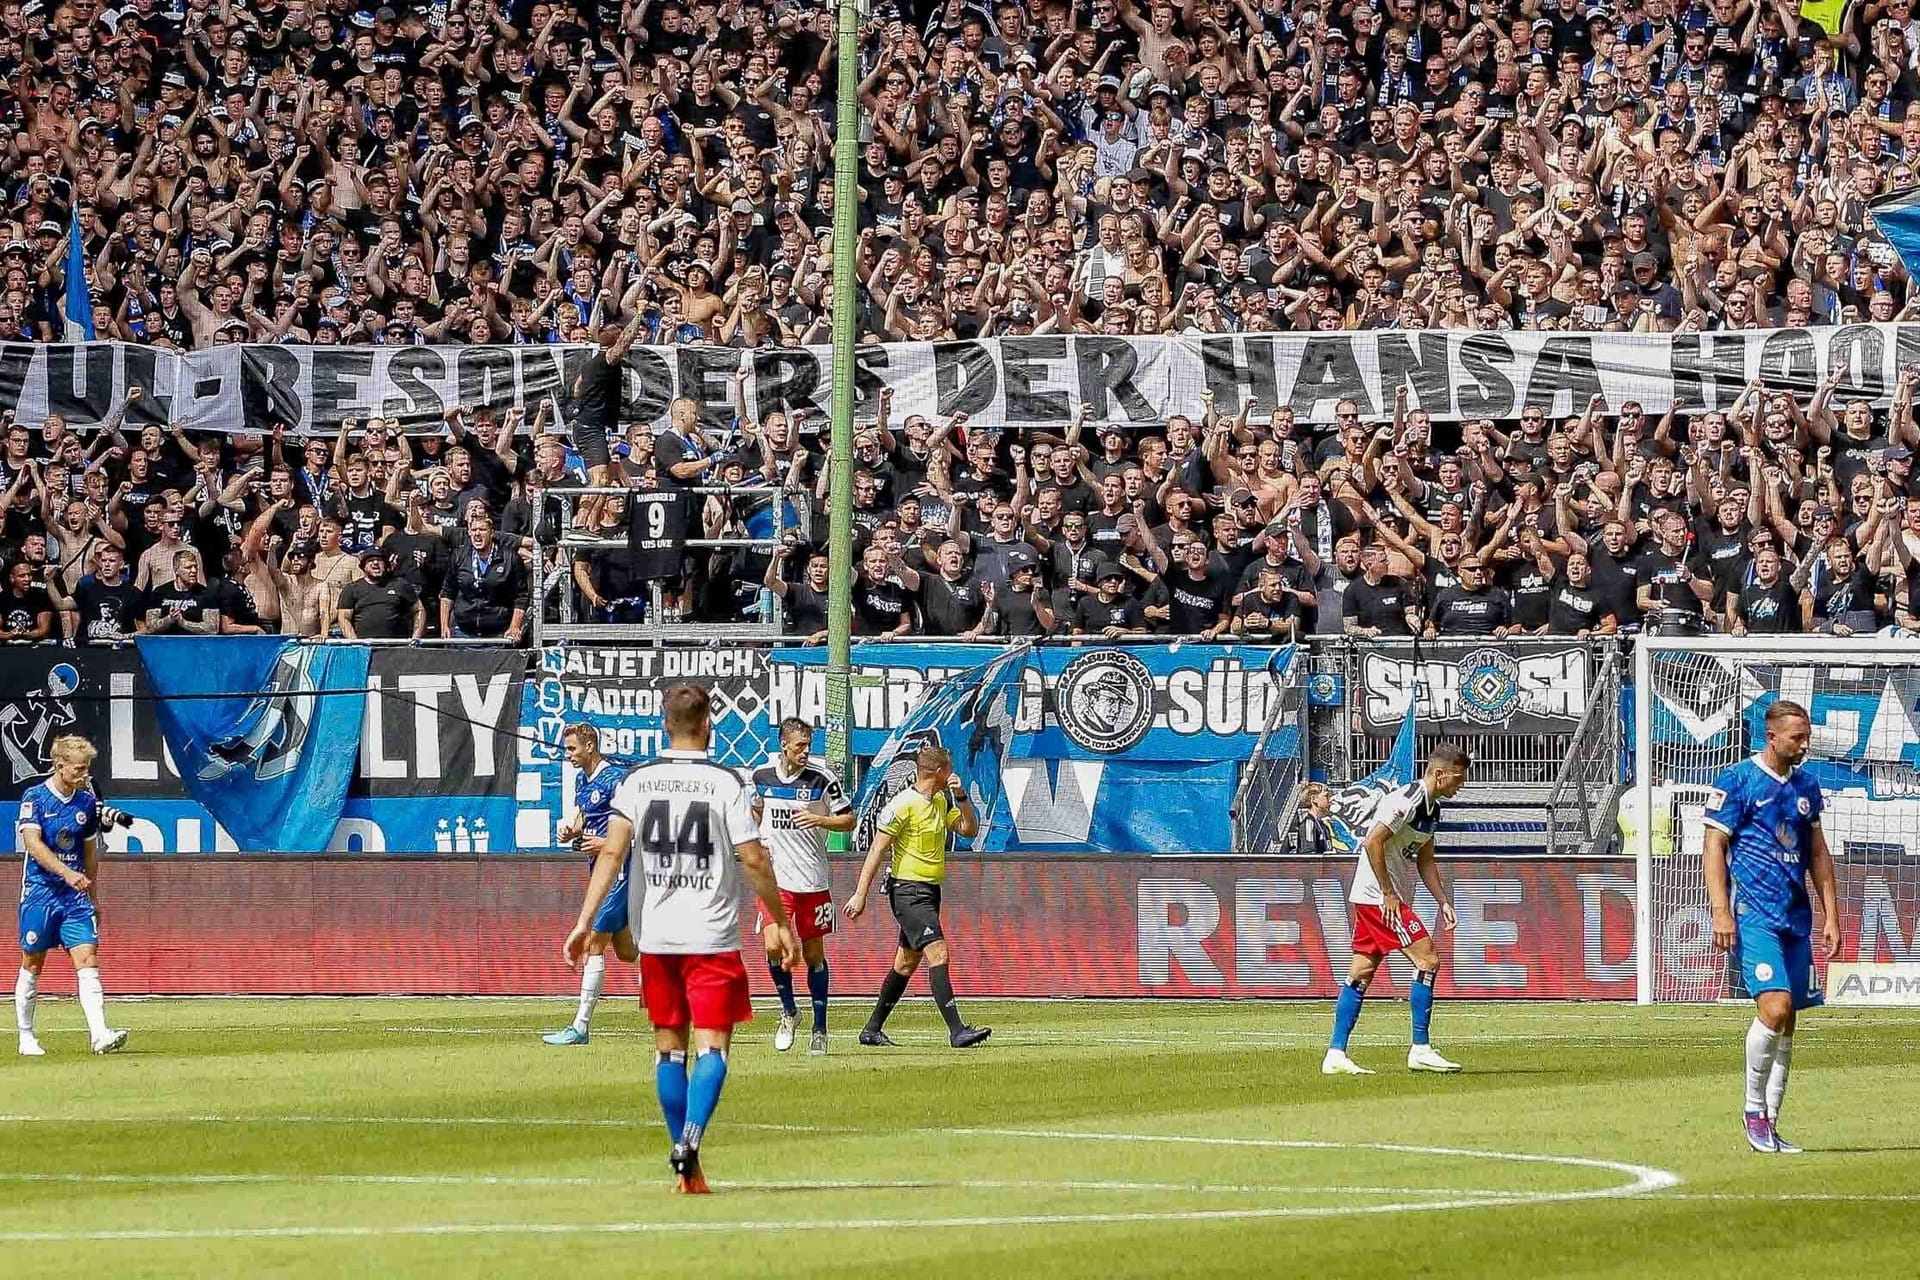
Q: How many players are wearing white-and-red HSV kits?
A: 3